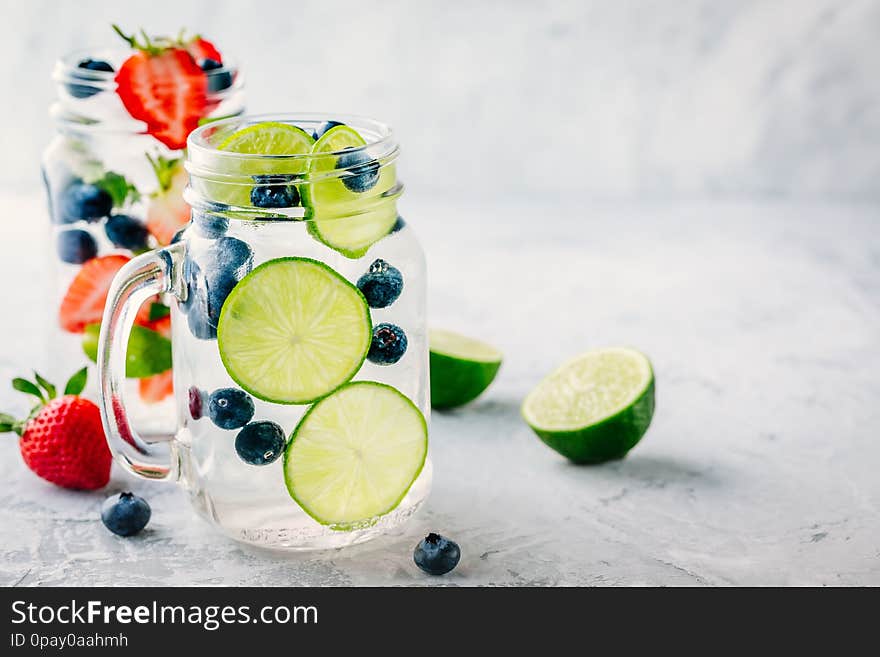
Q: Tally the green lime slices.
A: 4